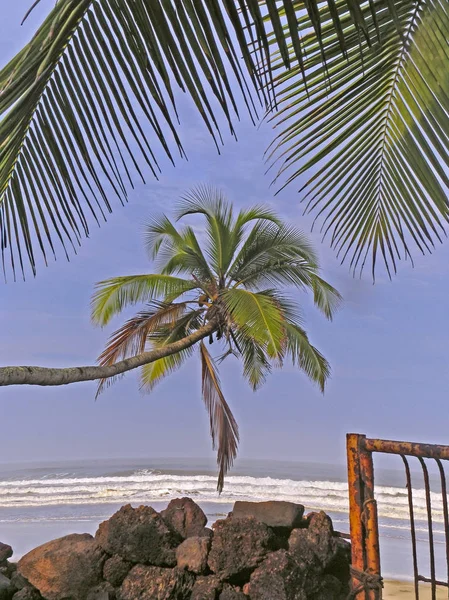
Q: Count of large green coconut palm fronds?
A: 2